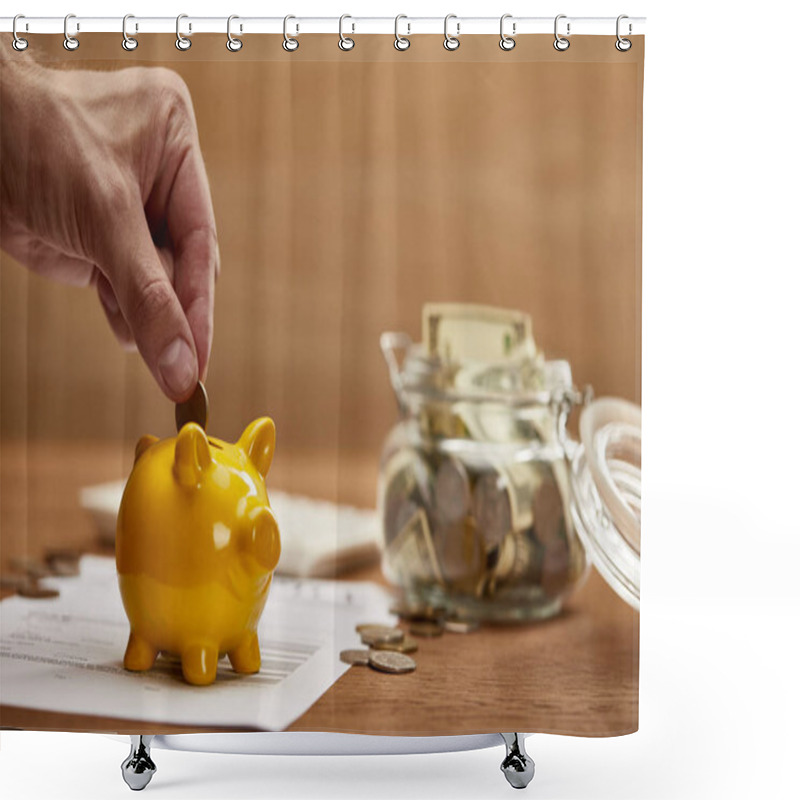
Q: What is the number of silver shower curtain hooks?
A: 12